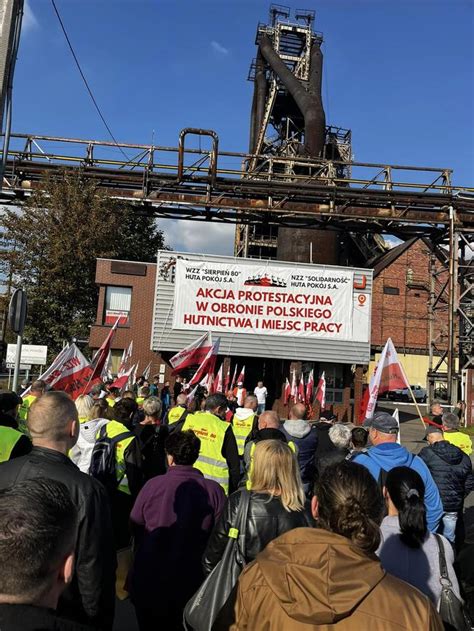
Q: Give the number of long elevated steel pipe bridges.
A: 1